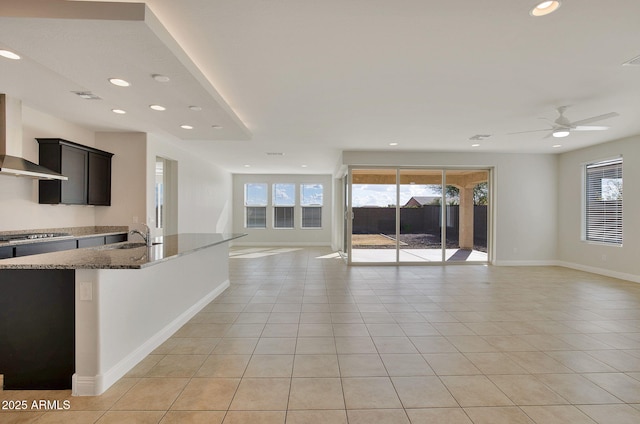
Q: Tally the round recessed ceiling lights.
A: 11